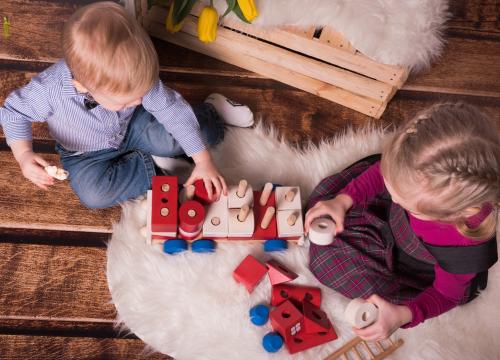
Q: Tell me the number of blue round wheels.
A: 5